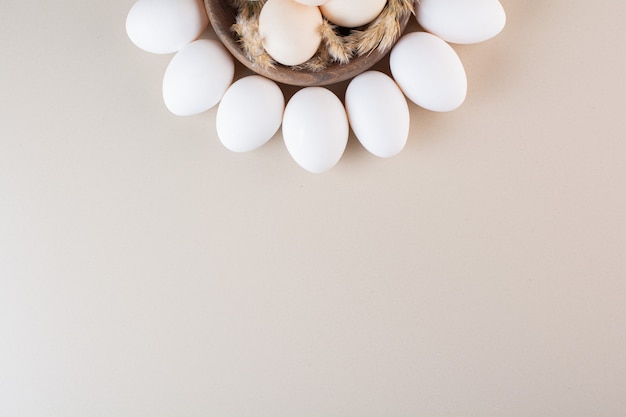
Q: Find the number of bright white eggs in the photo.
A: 7